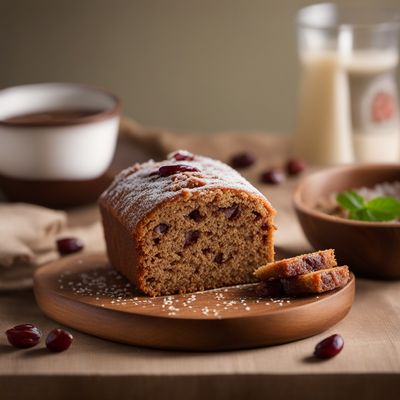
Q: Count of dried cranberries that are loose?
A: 7